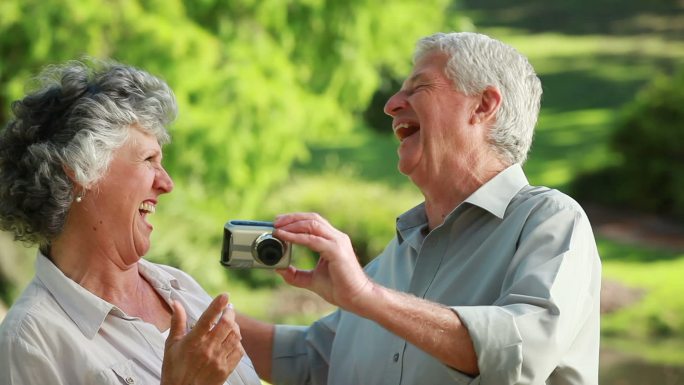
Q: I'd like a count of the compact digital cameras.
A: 1